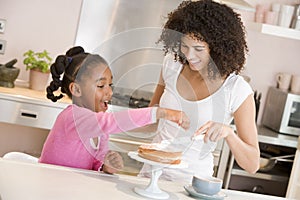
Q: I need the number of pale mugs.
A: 2